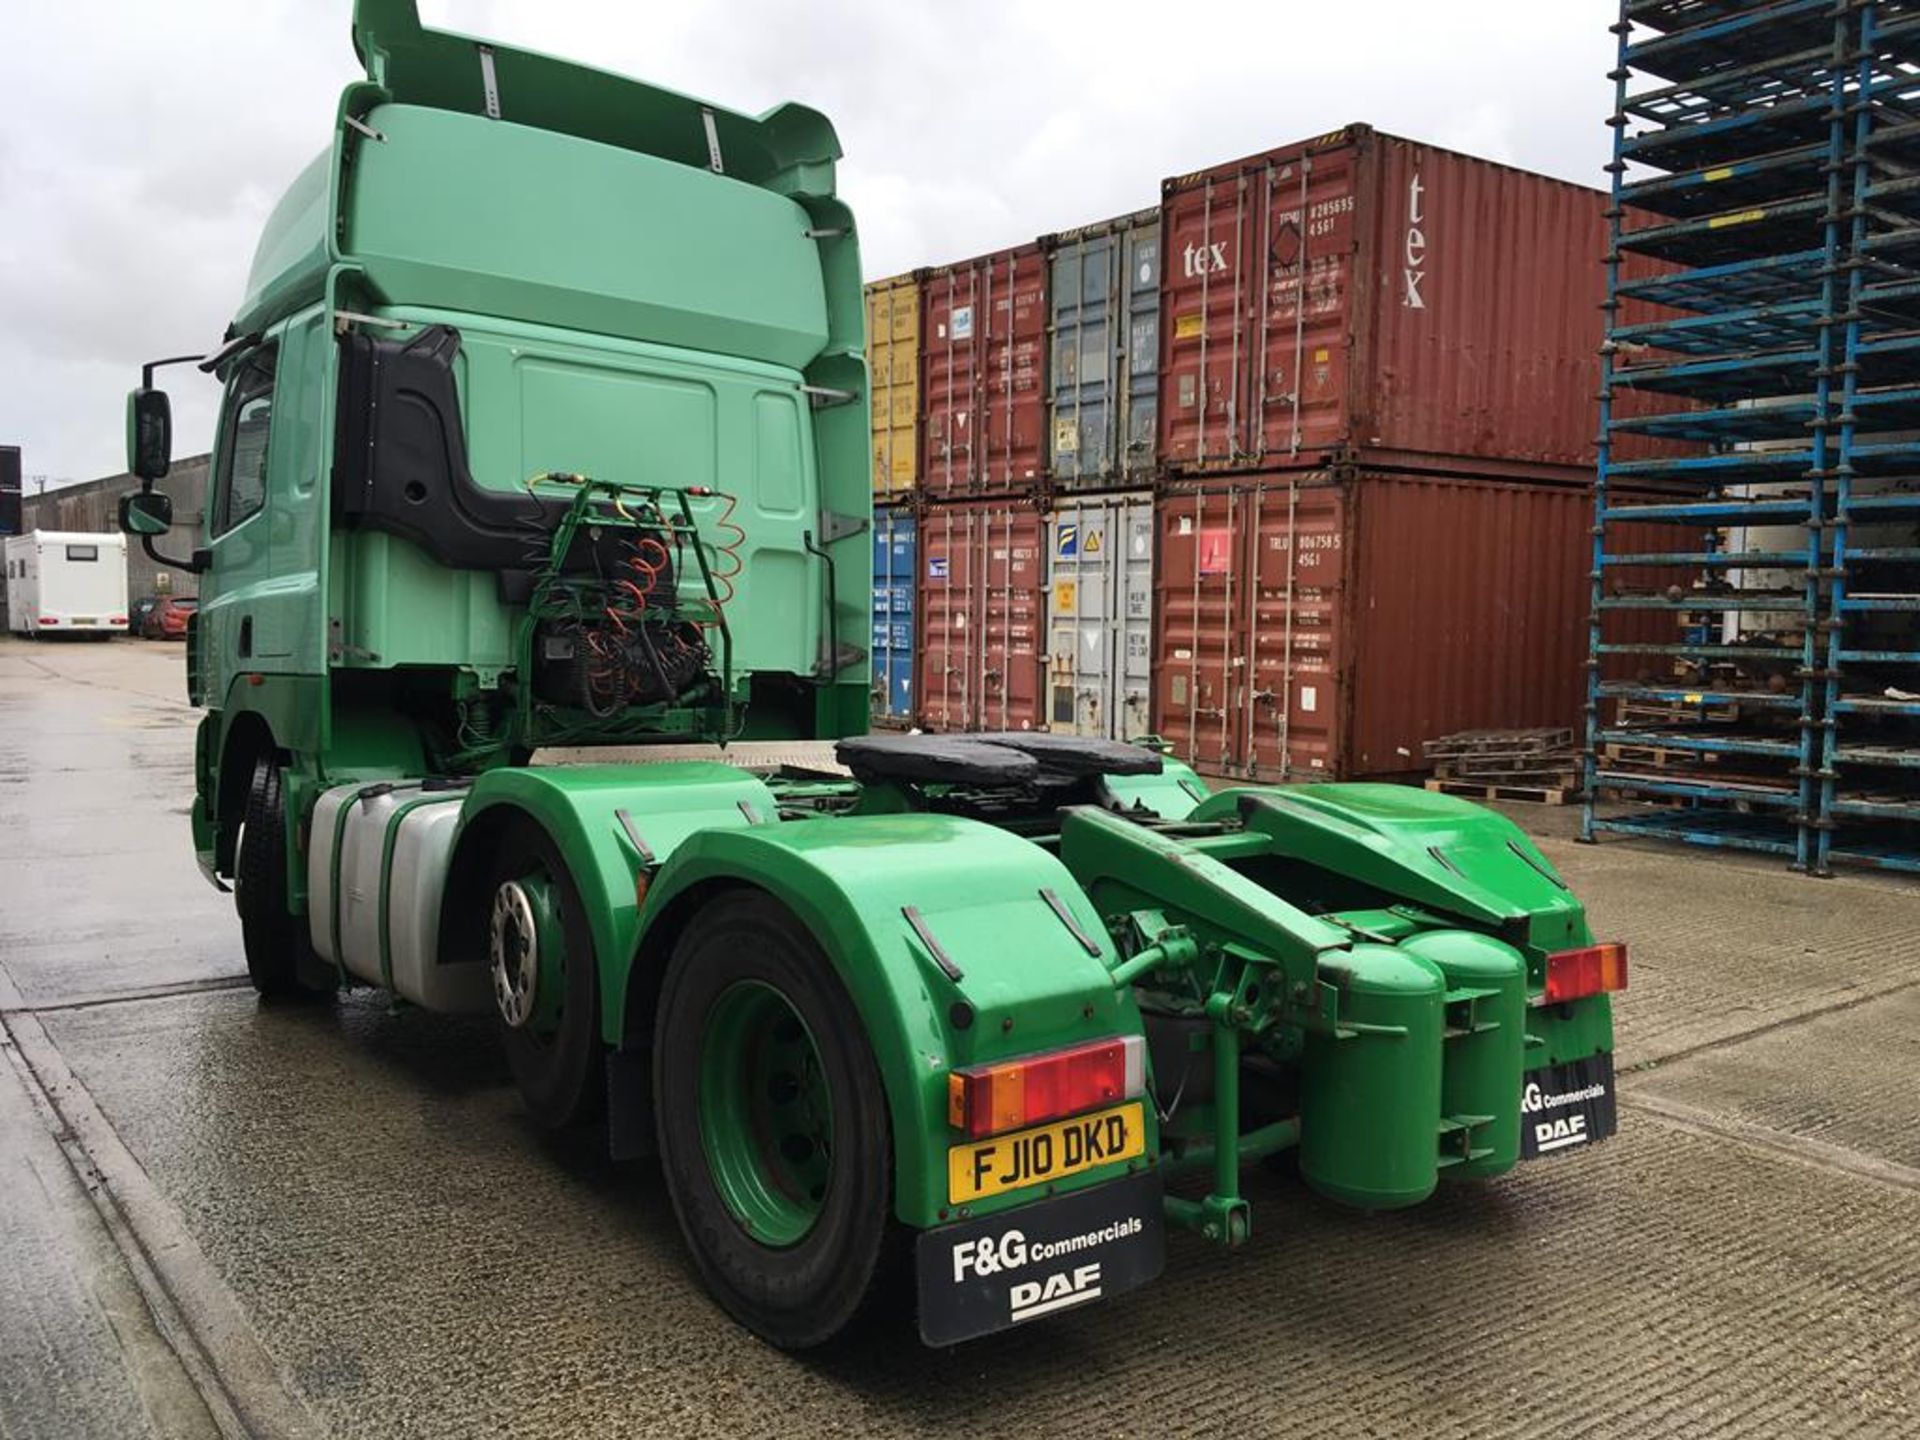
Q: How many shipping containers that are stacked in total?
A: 8